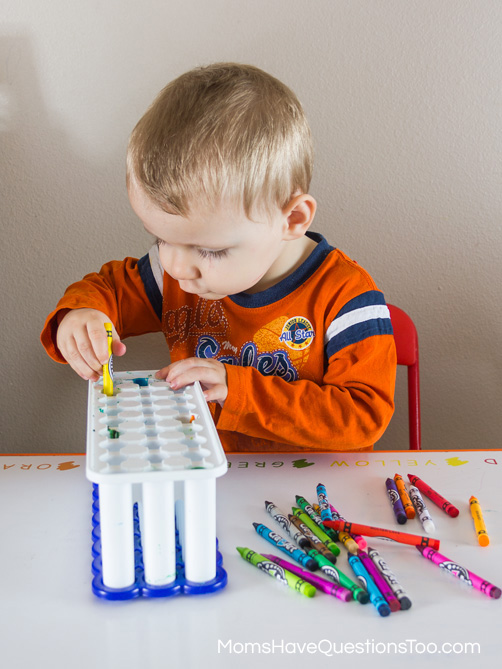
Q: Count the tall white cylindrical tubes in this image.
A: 3